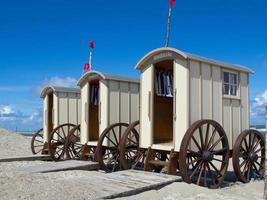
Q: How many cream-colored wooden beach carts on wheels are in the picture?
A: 3